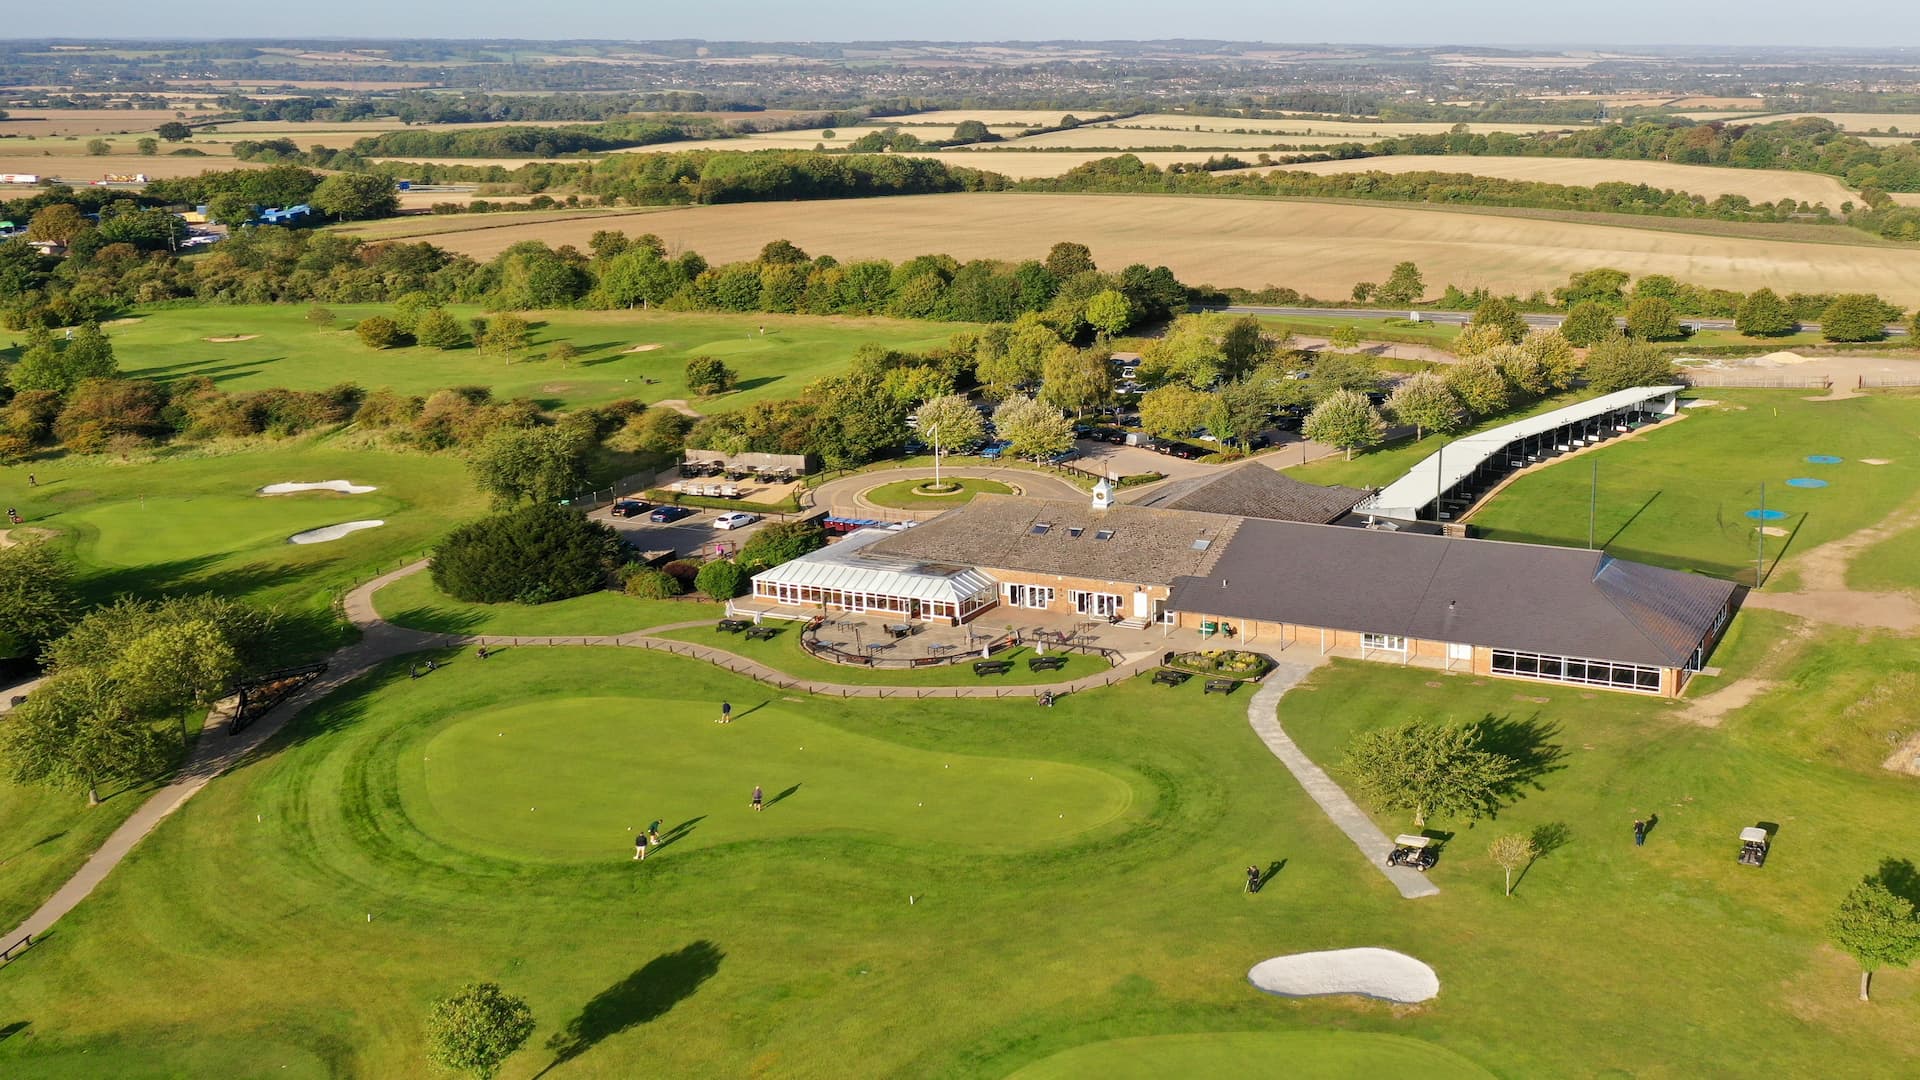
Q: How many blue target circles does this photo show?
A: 3